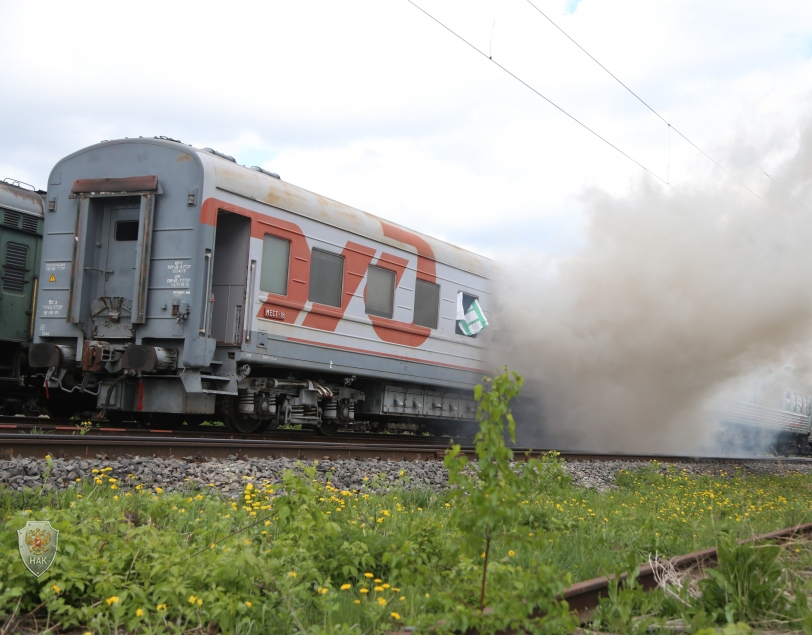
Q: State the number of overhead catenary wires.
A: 2